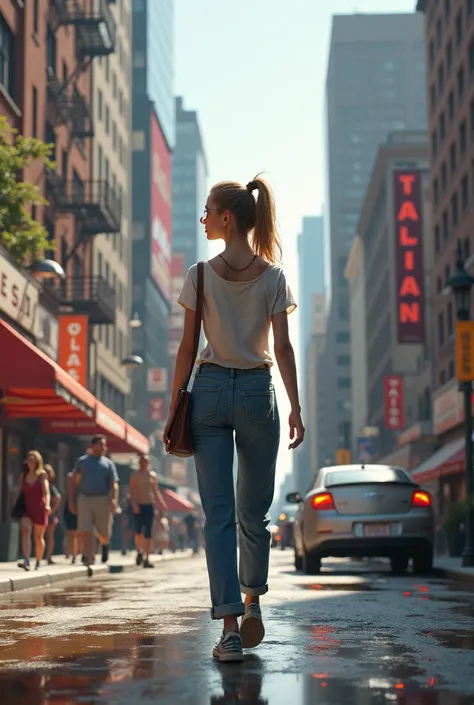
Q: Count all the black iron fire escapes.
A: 4